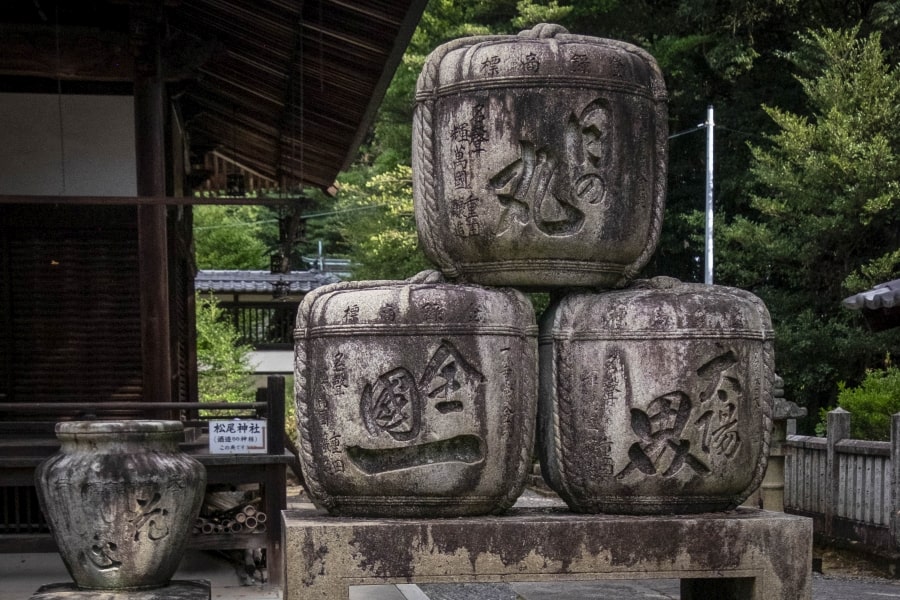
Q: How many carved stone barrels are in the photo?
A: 3